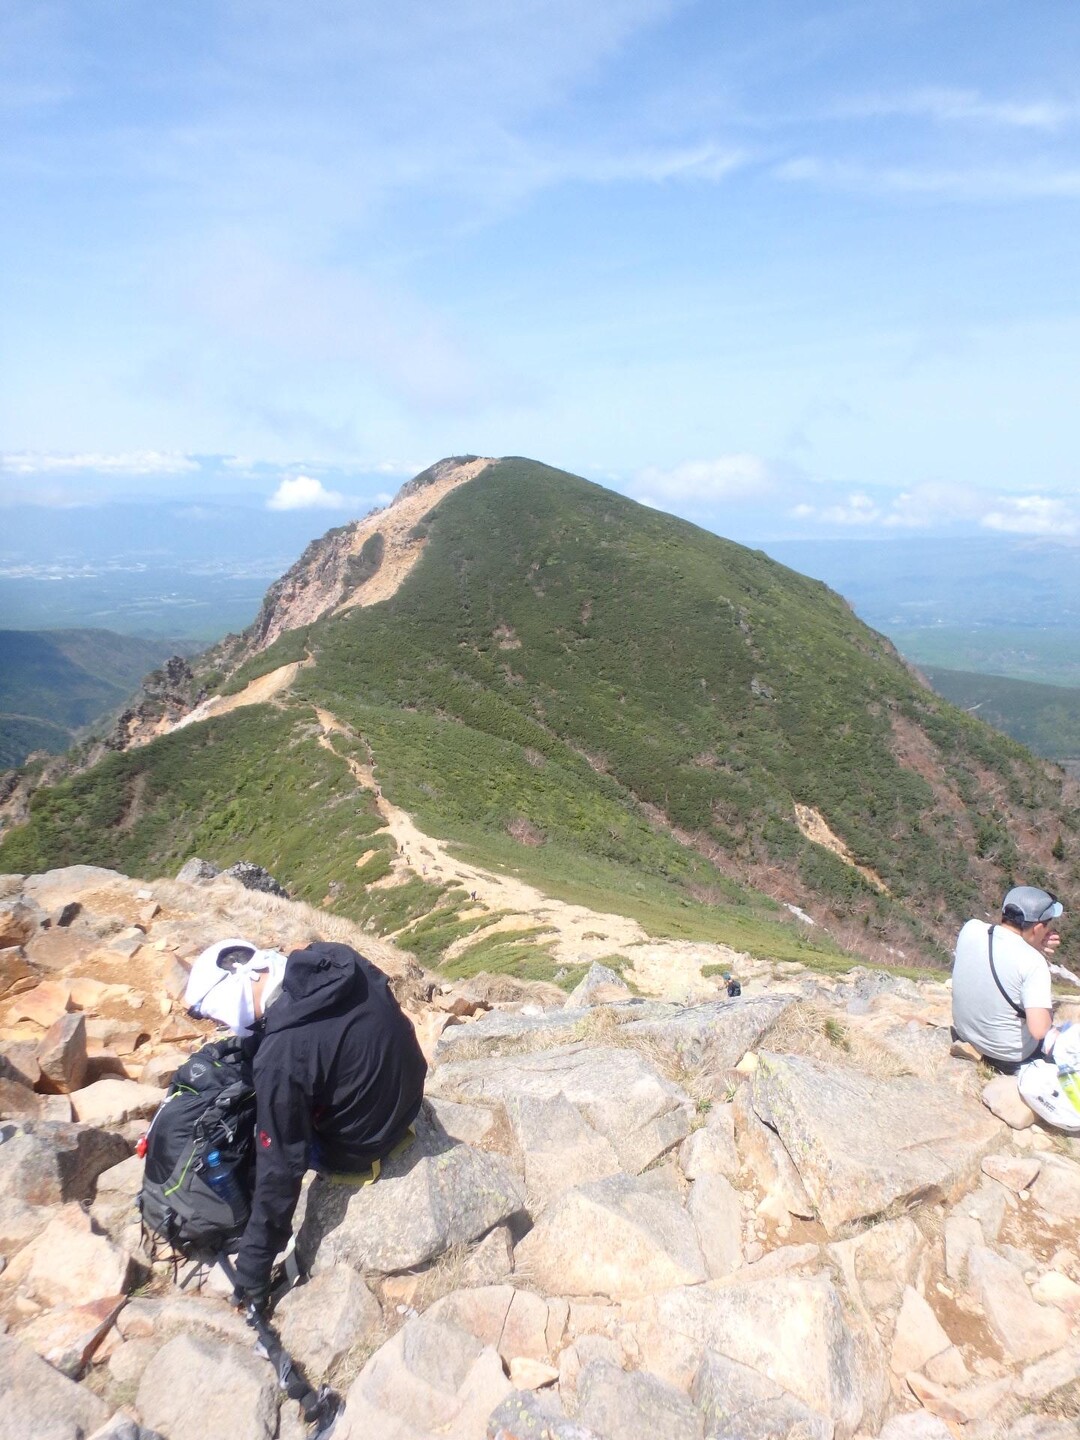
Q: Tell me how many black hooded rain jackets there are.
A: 1